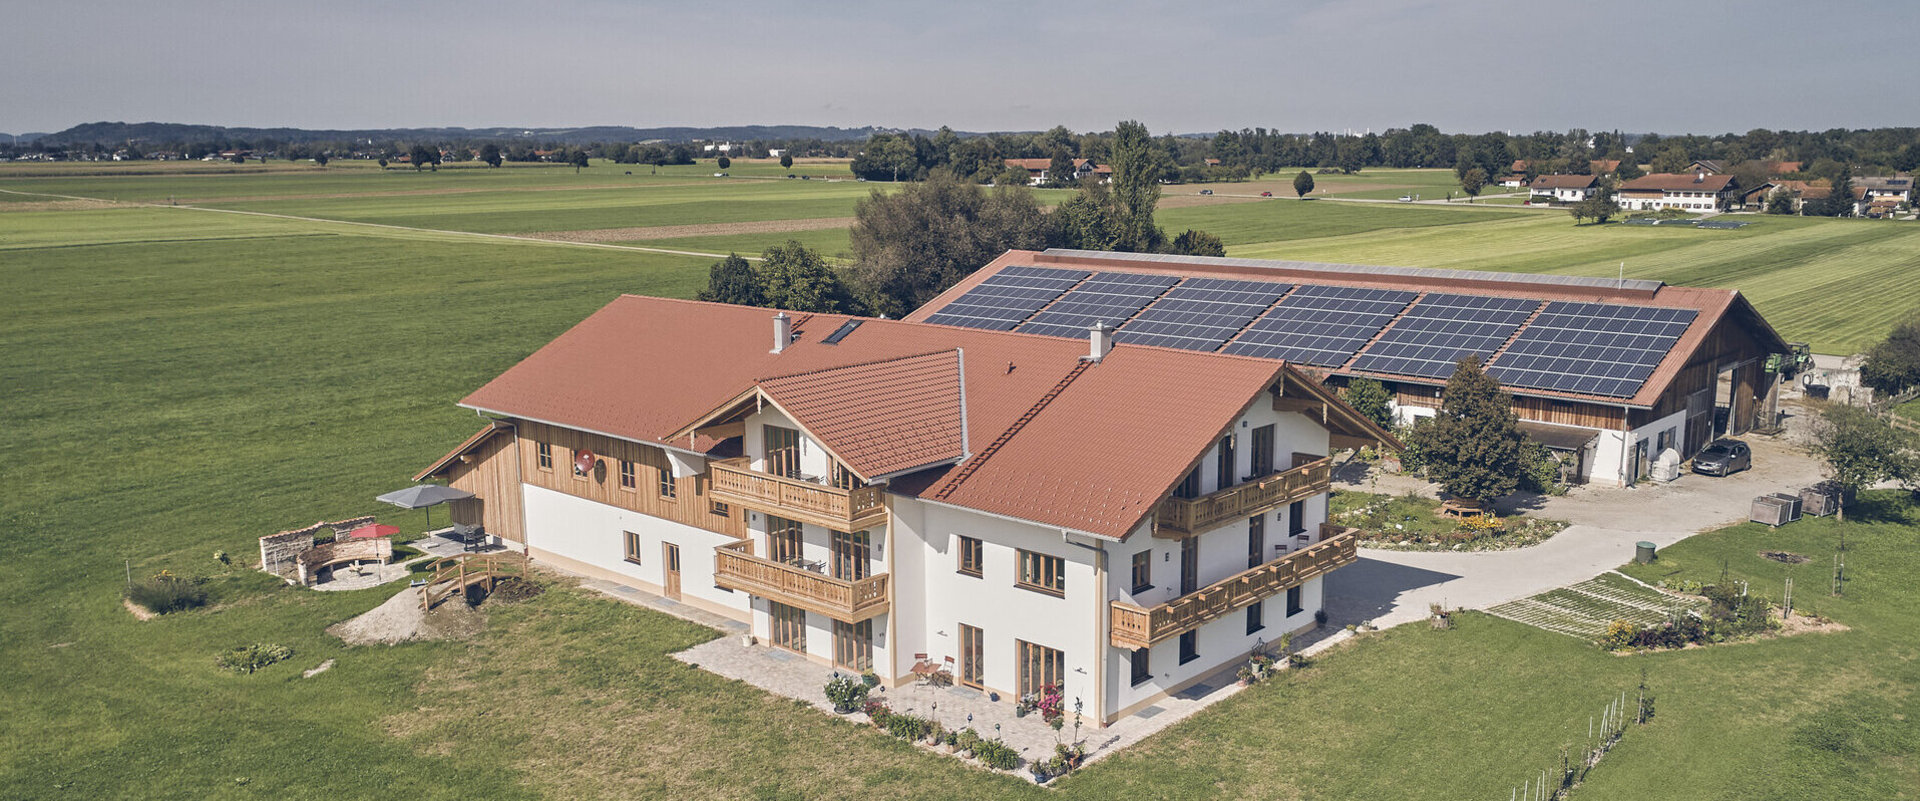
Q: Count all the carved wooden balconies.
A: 4